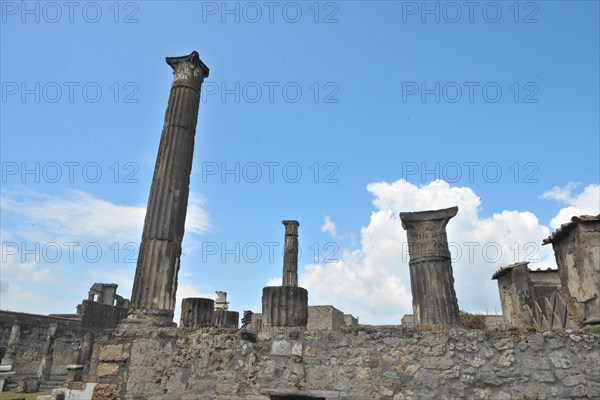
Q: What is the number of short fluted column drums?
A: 3